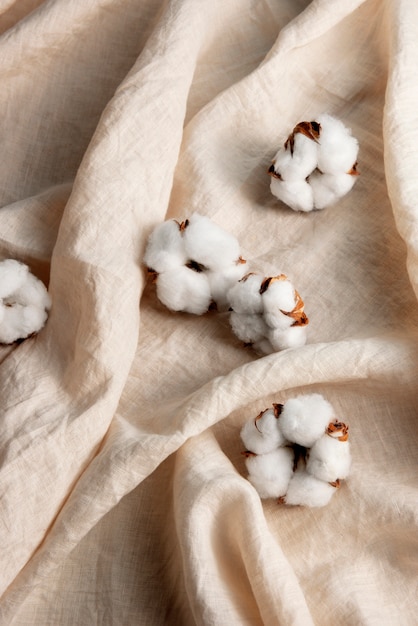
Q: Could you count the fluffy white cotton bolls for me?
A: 5